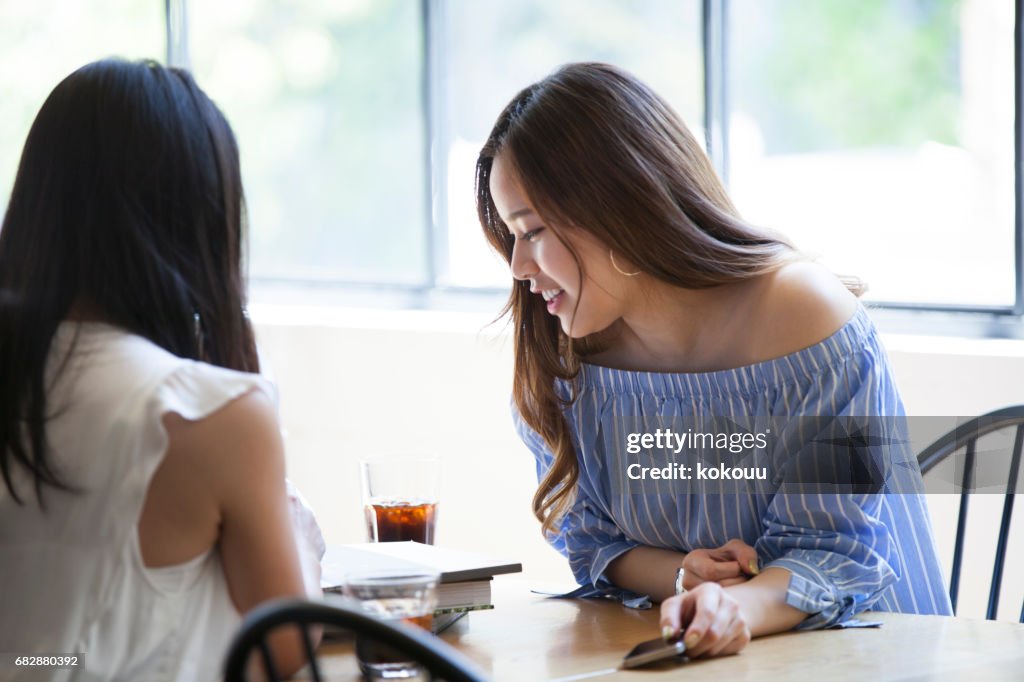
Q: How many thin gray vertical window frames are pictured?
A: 4